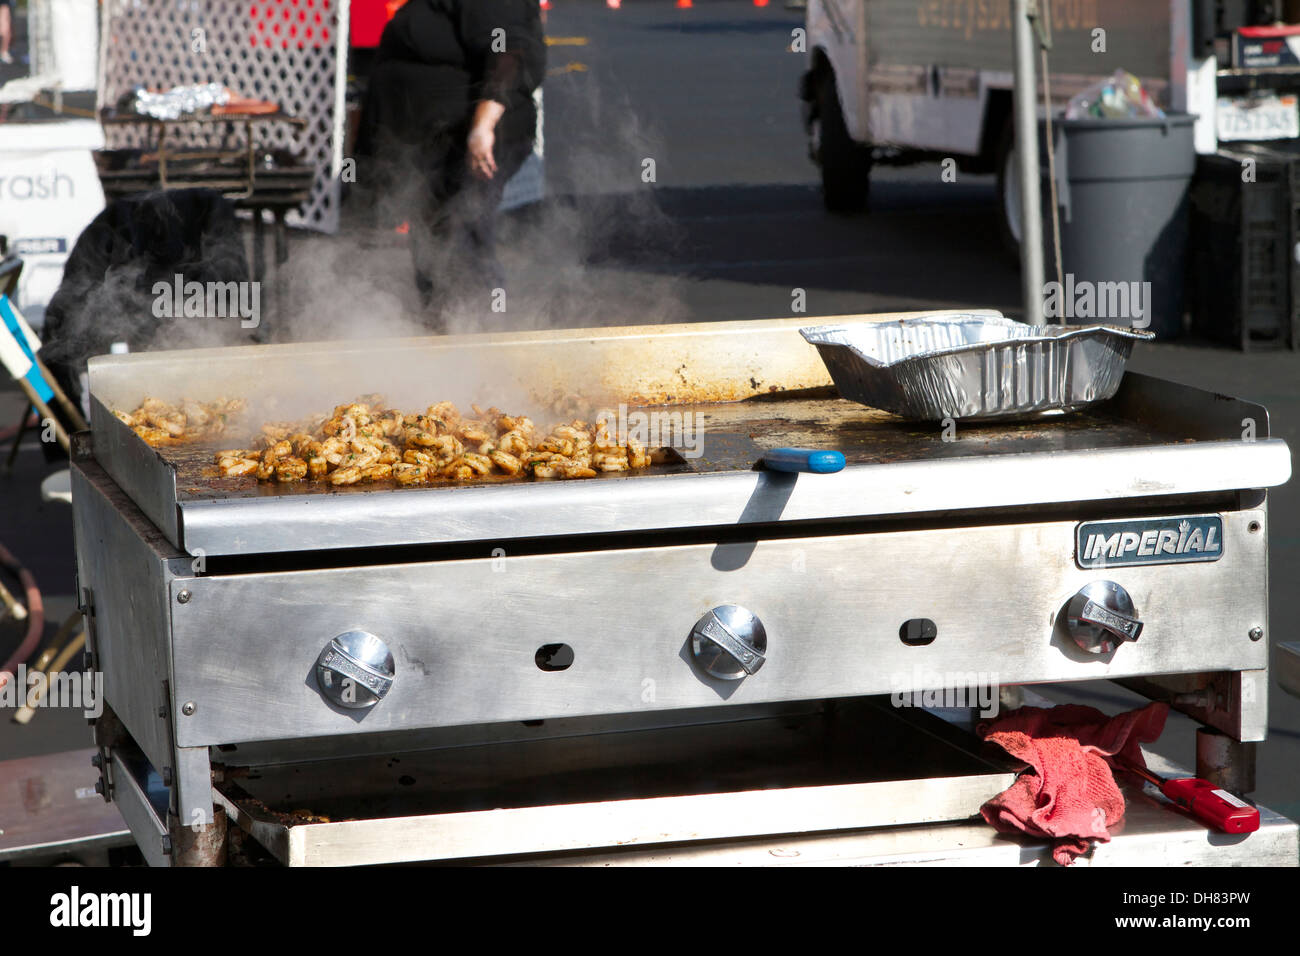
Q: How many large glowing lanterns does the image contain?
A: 0